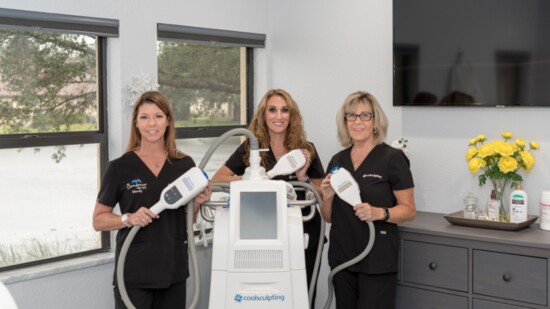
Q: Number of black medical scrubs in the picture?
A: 3